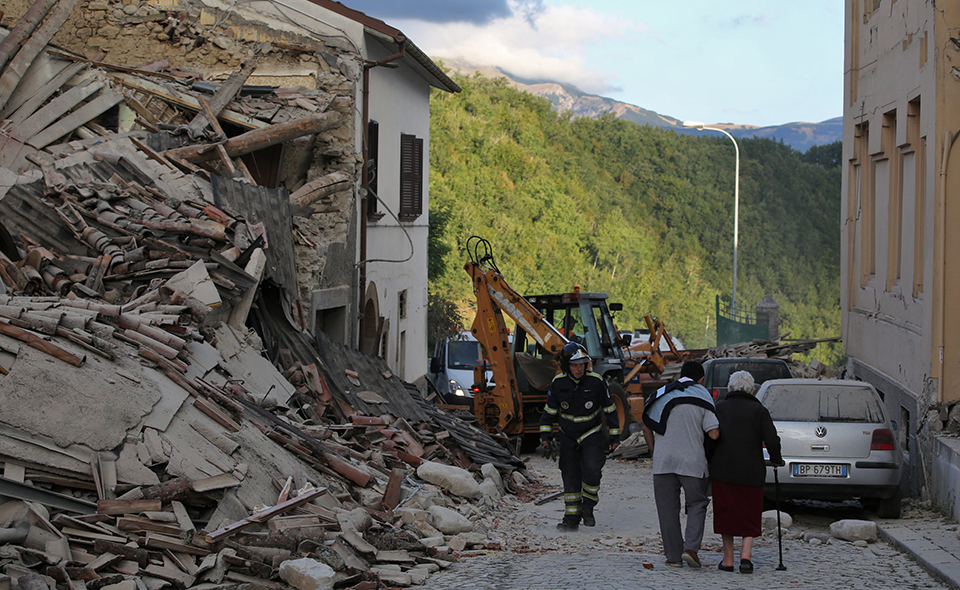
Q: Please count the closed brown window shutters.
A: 2